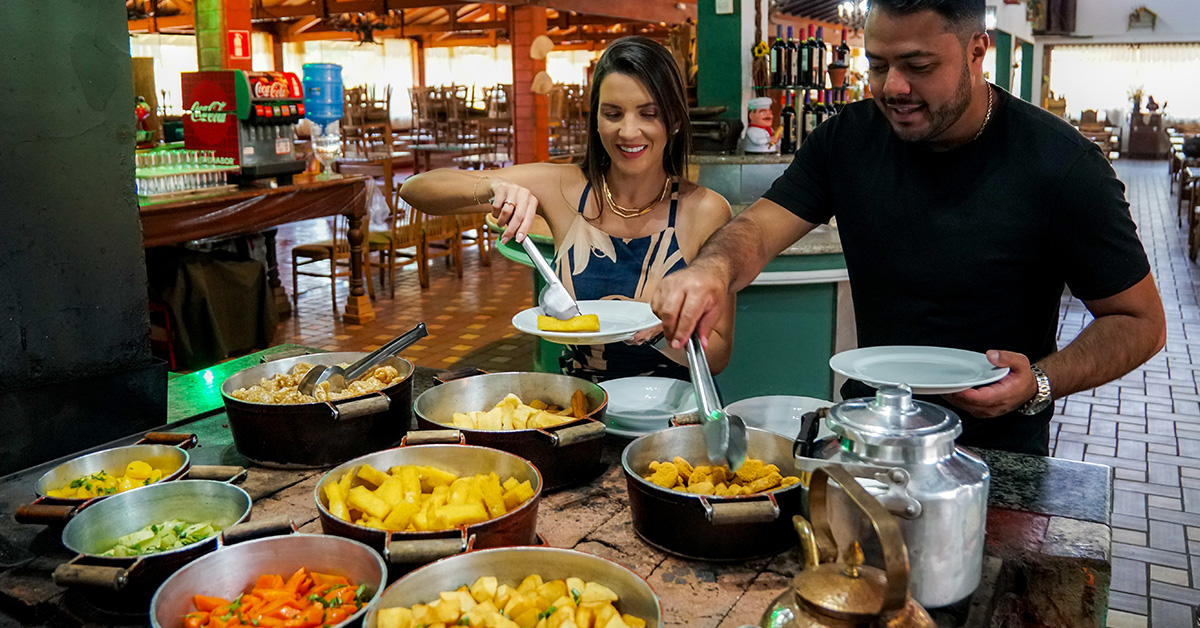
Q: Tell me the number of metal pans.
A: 8